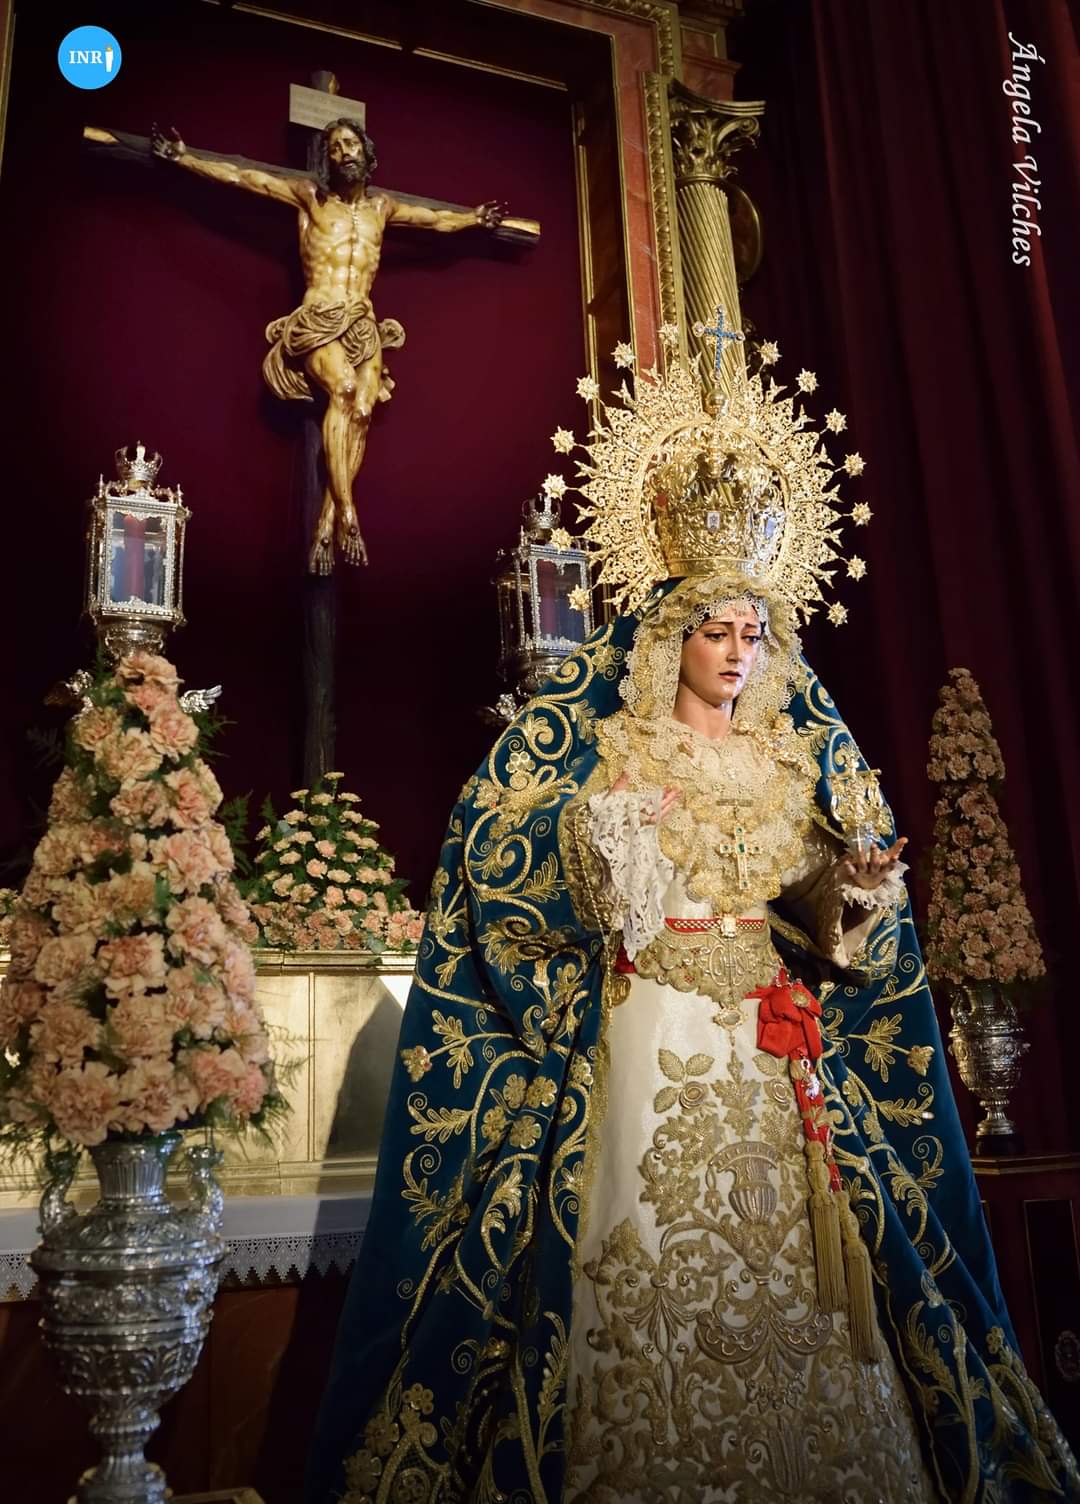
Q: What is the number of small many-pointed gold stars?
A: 14